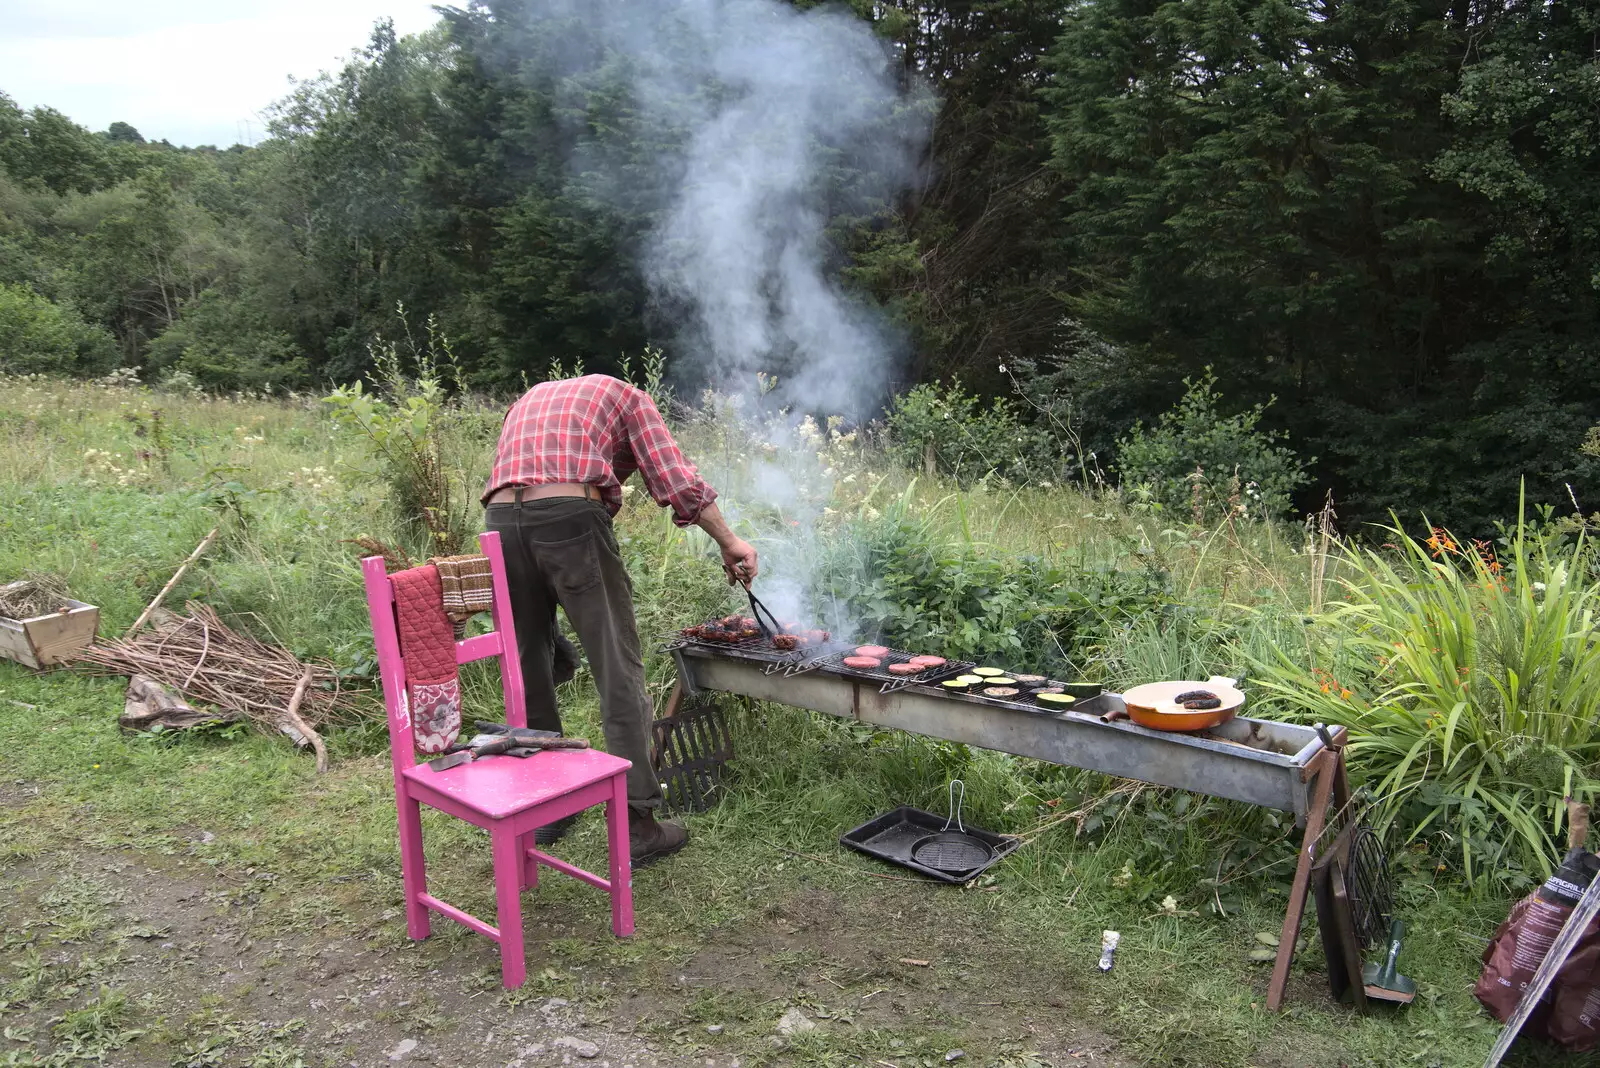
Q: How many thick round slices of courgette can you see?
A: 6